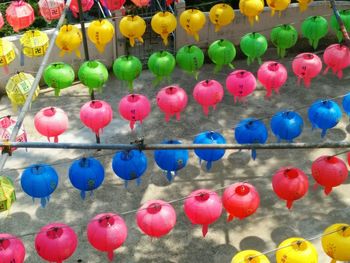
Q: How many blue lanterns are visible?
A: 9